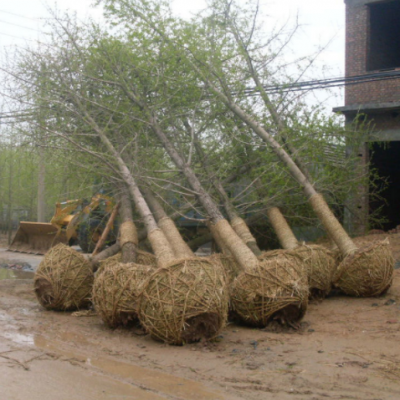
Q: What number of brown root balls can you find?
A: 6